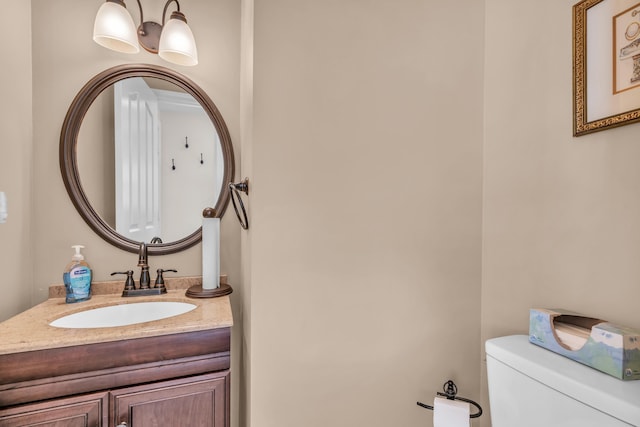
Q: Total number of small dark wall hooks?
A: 3